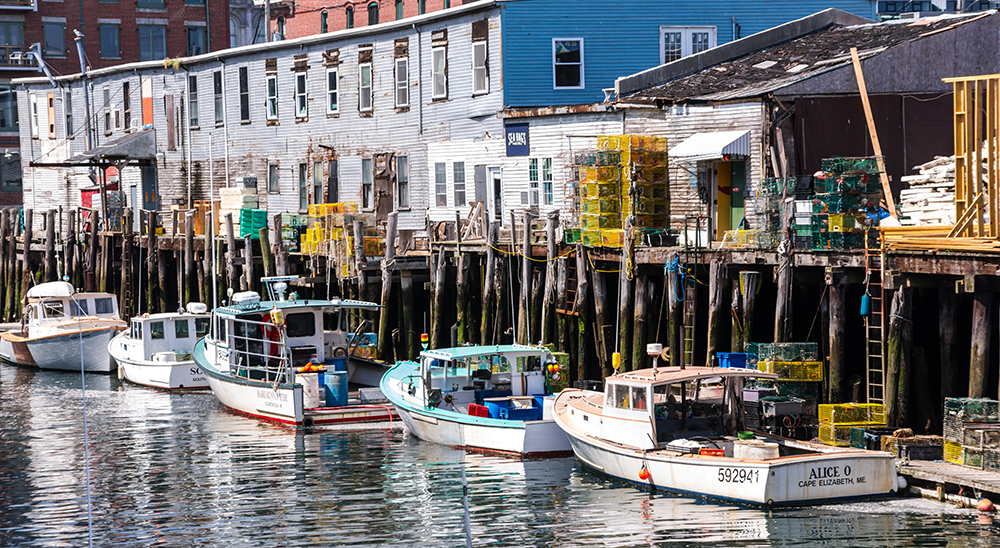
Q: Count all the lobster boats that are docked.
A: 5